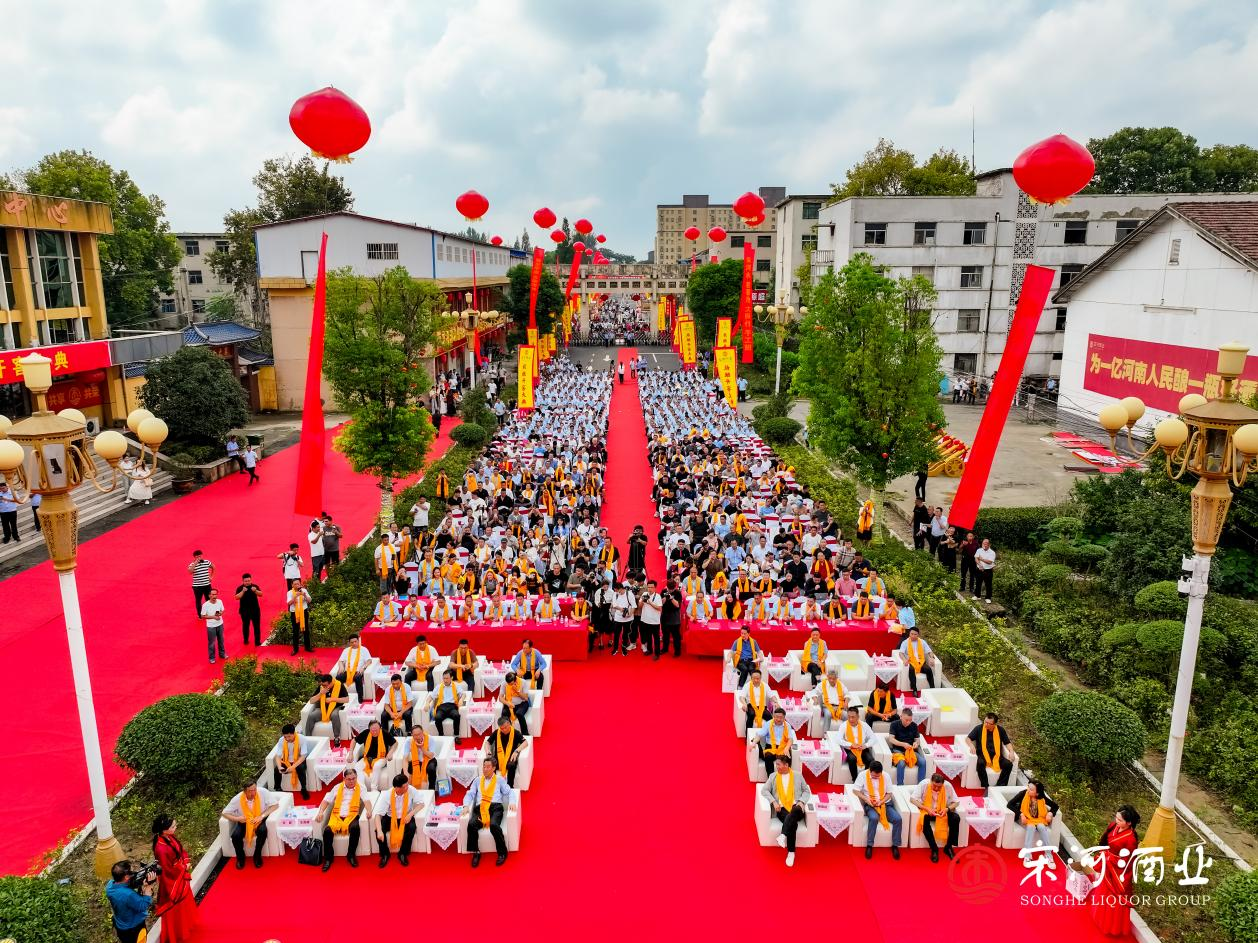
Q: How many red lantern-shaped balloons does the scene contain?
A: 14